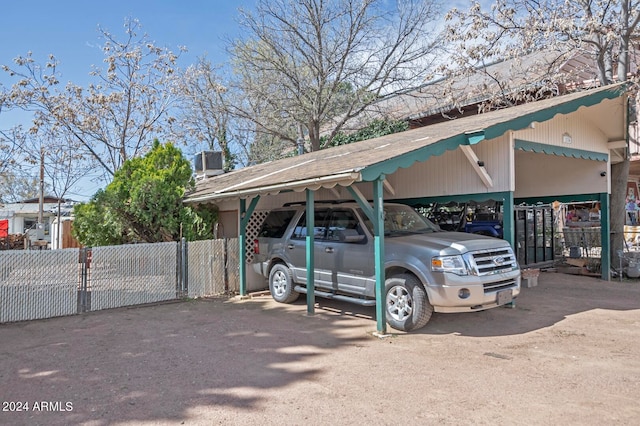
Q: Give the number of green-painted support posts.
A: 5